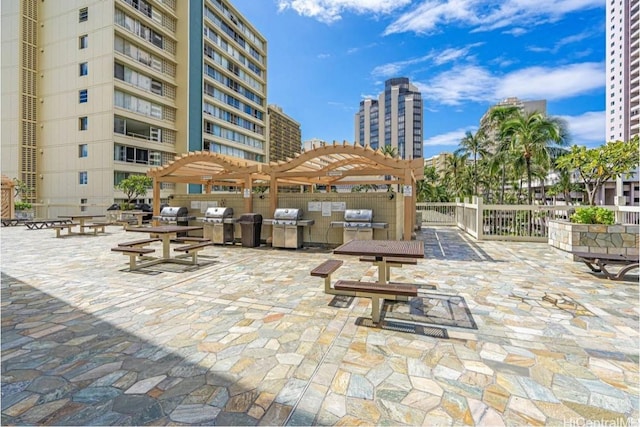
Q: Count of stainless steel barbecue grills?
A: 4